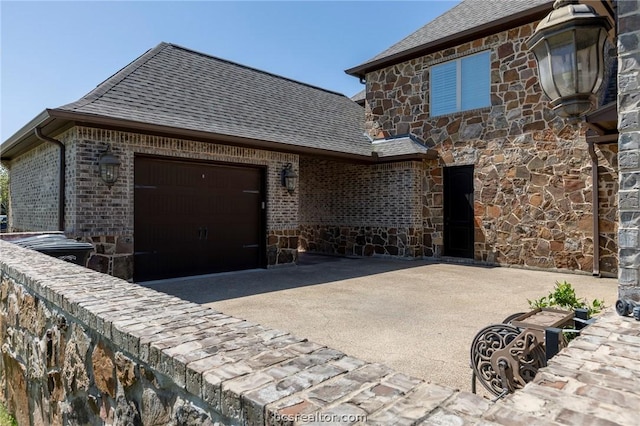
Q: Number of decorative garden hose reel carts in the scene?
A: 1